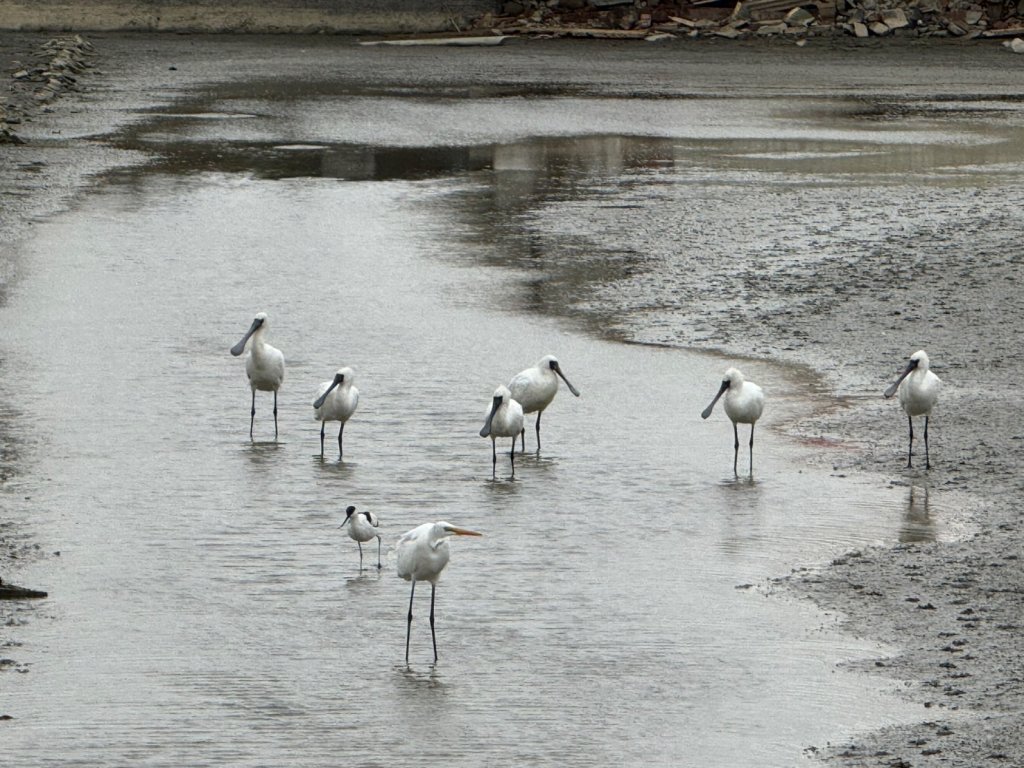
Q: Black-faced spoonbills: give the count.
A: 6